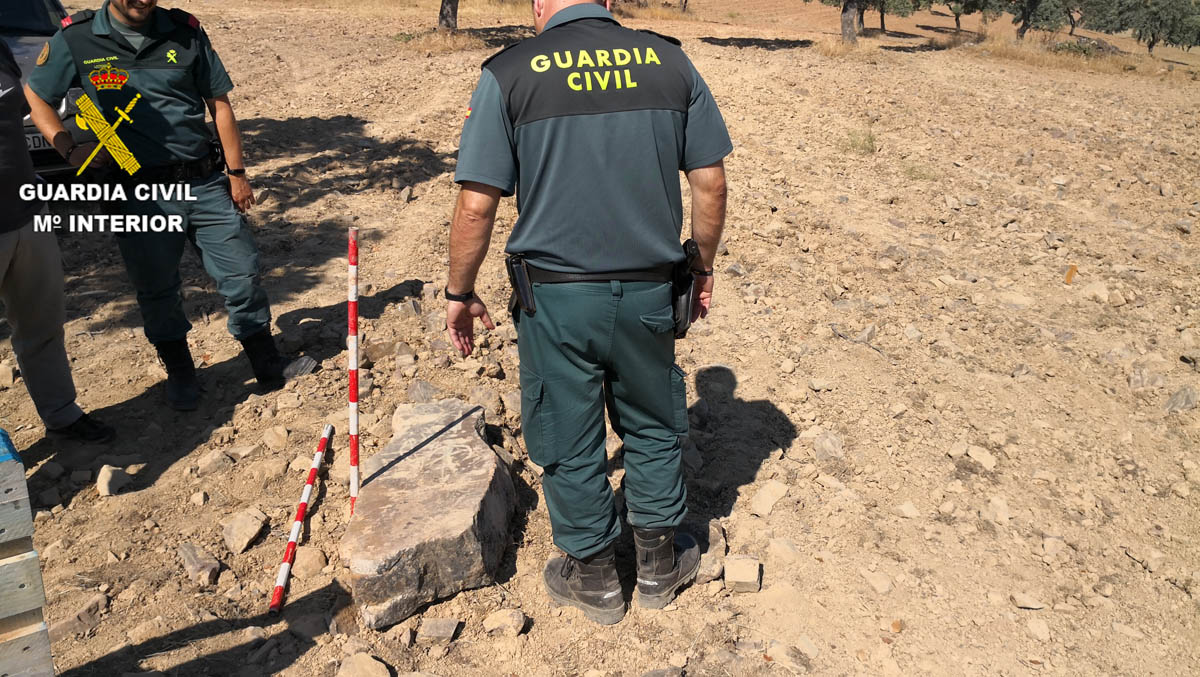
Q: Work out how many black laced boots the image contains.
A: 4